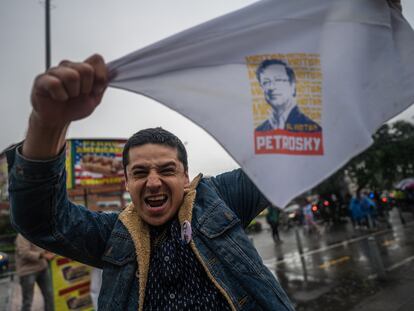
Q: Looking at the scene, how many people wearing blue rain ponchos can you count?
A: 2